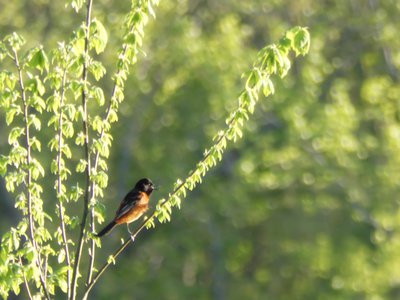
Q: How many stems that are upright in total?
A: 4